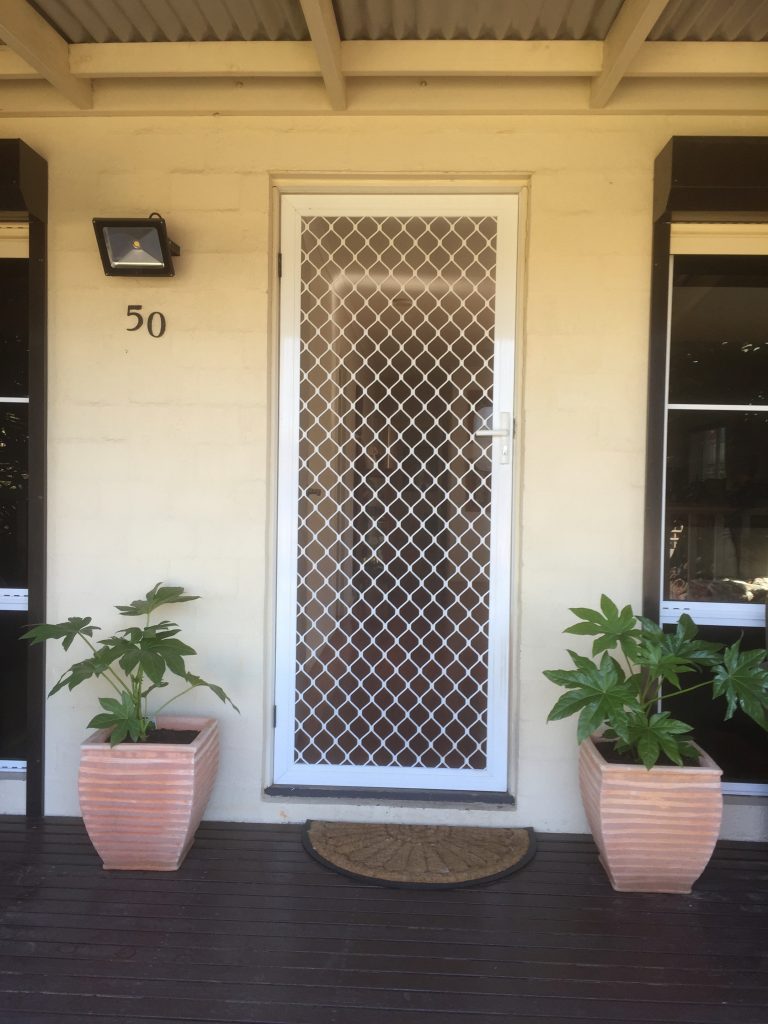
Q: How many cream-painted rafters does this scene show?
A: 3